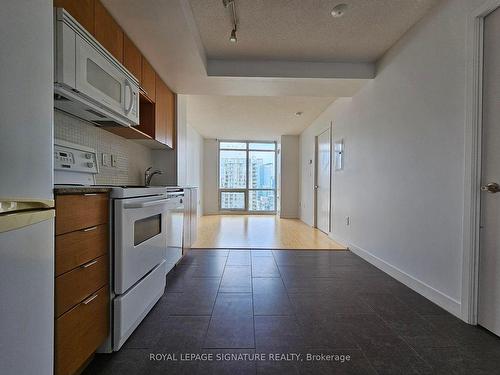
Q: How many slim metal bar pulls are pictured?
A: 4